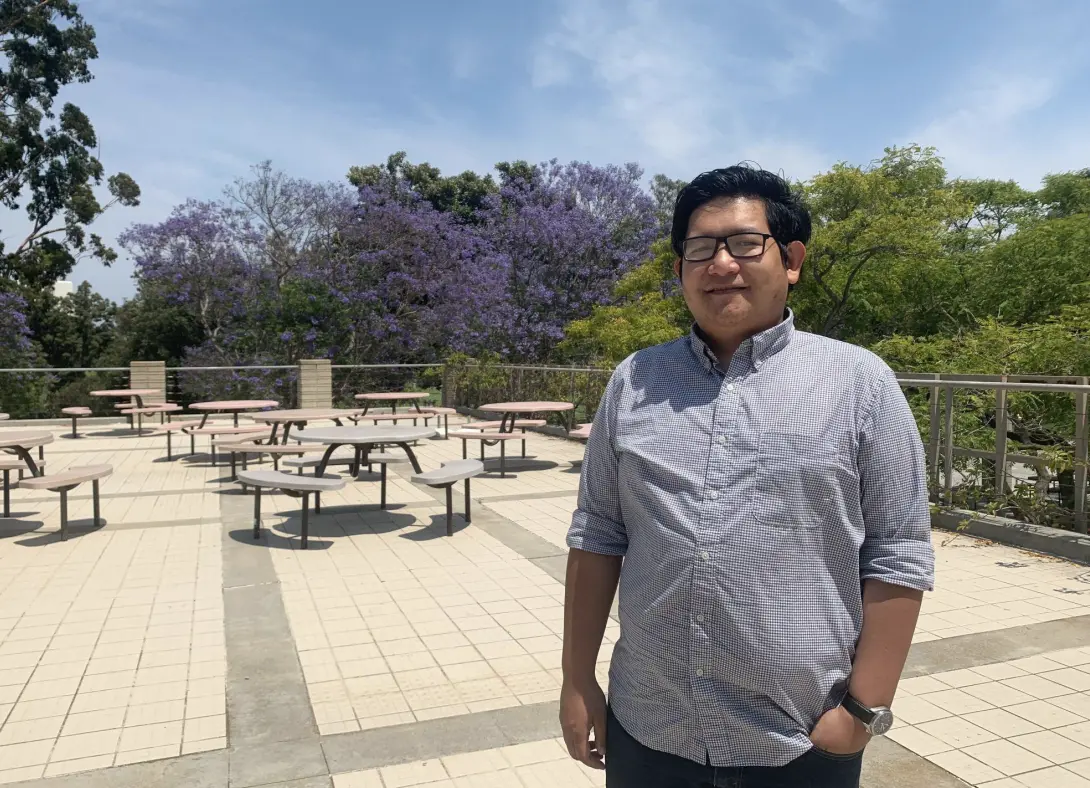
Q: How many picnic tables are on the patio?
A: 7